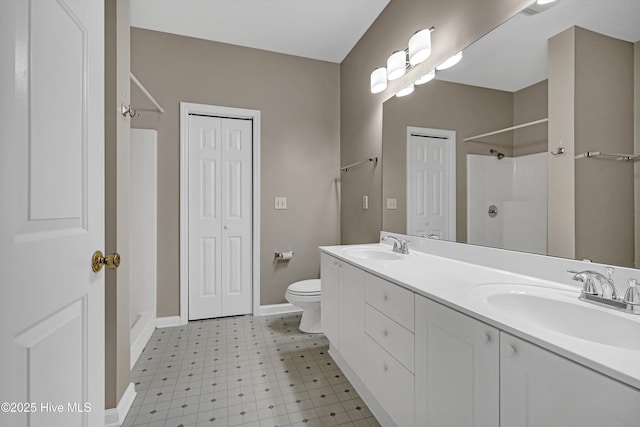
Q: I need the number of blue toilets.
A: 0